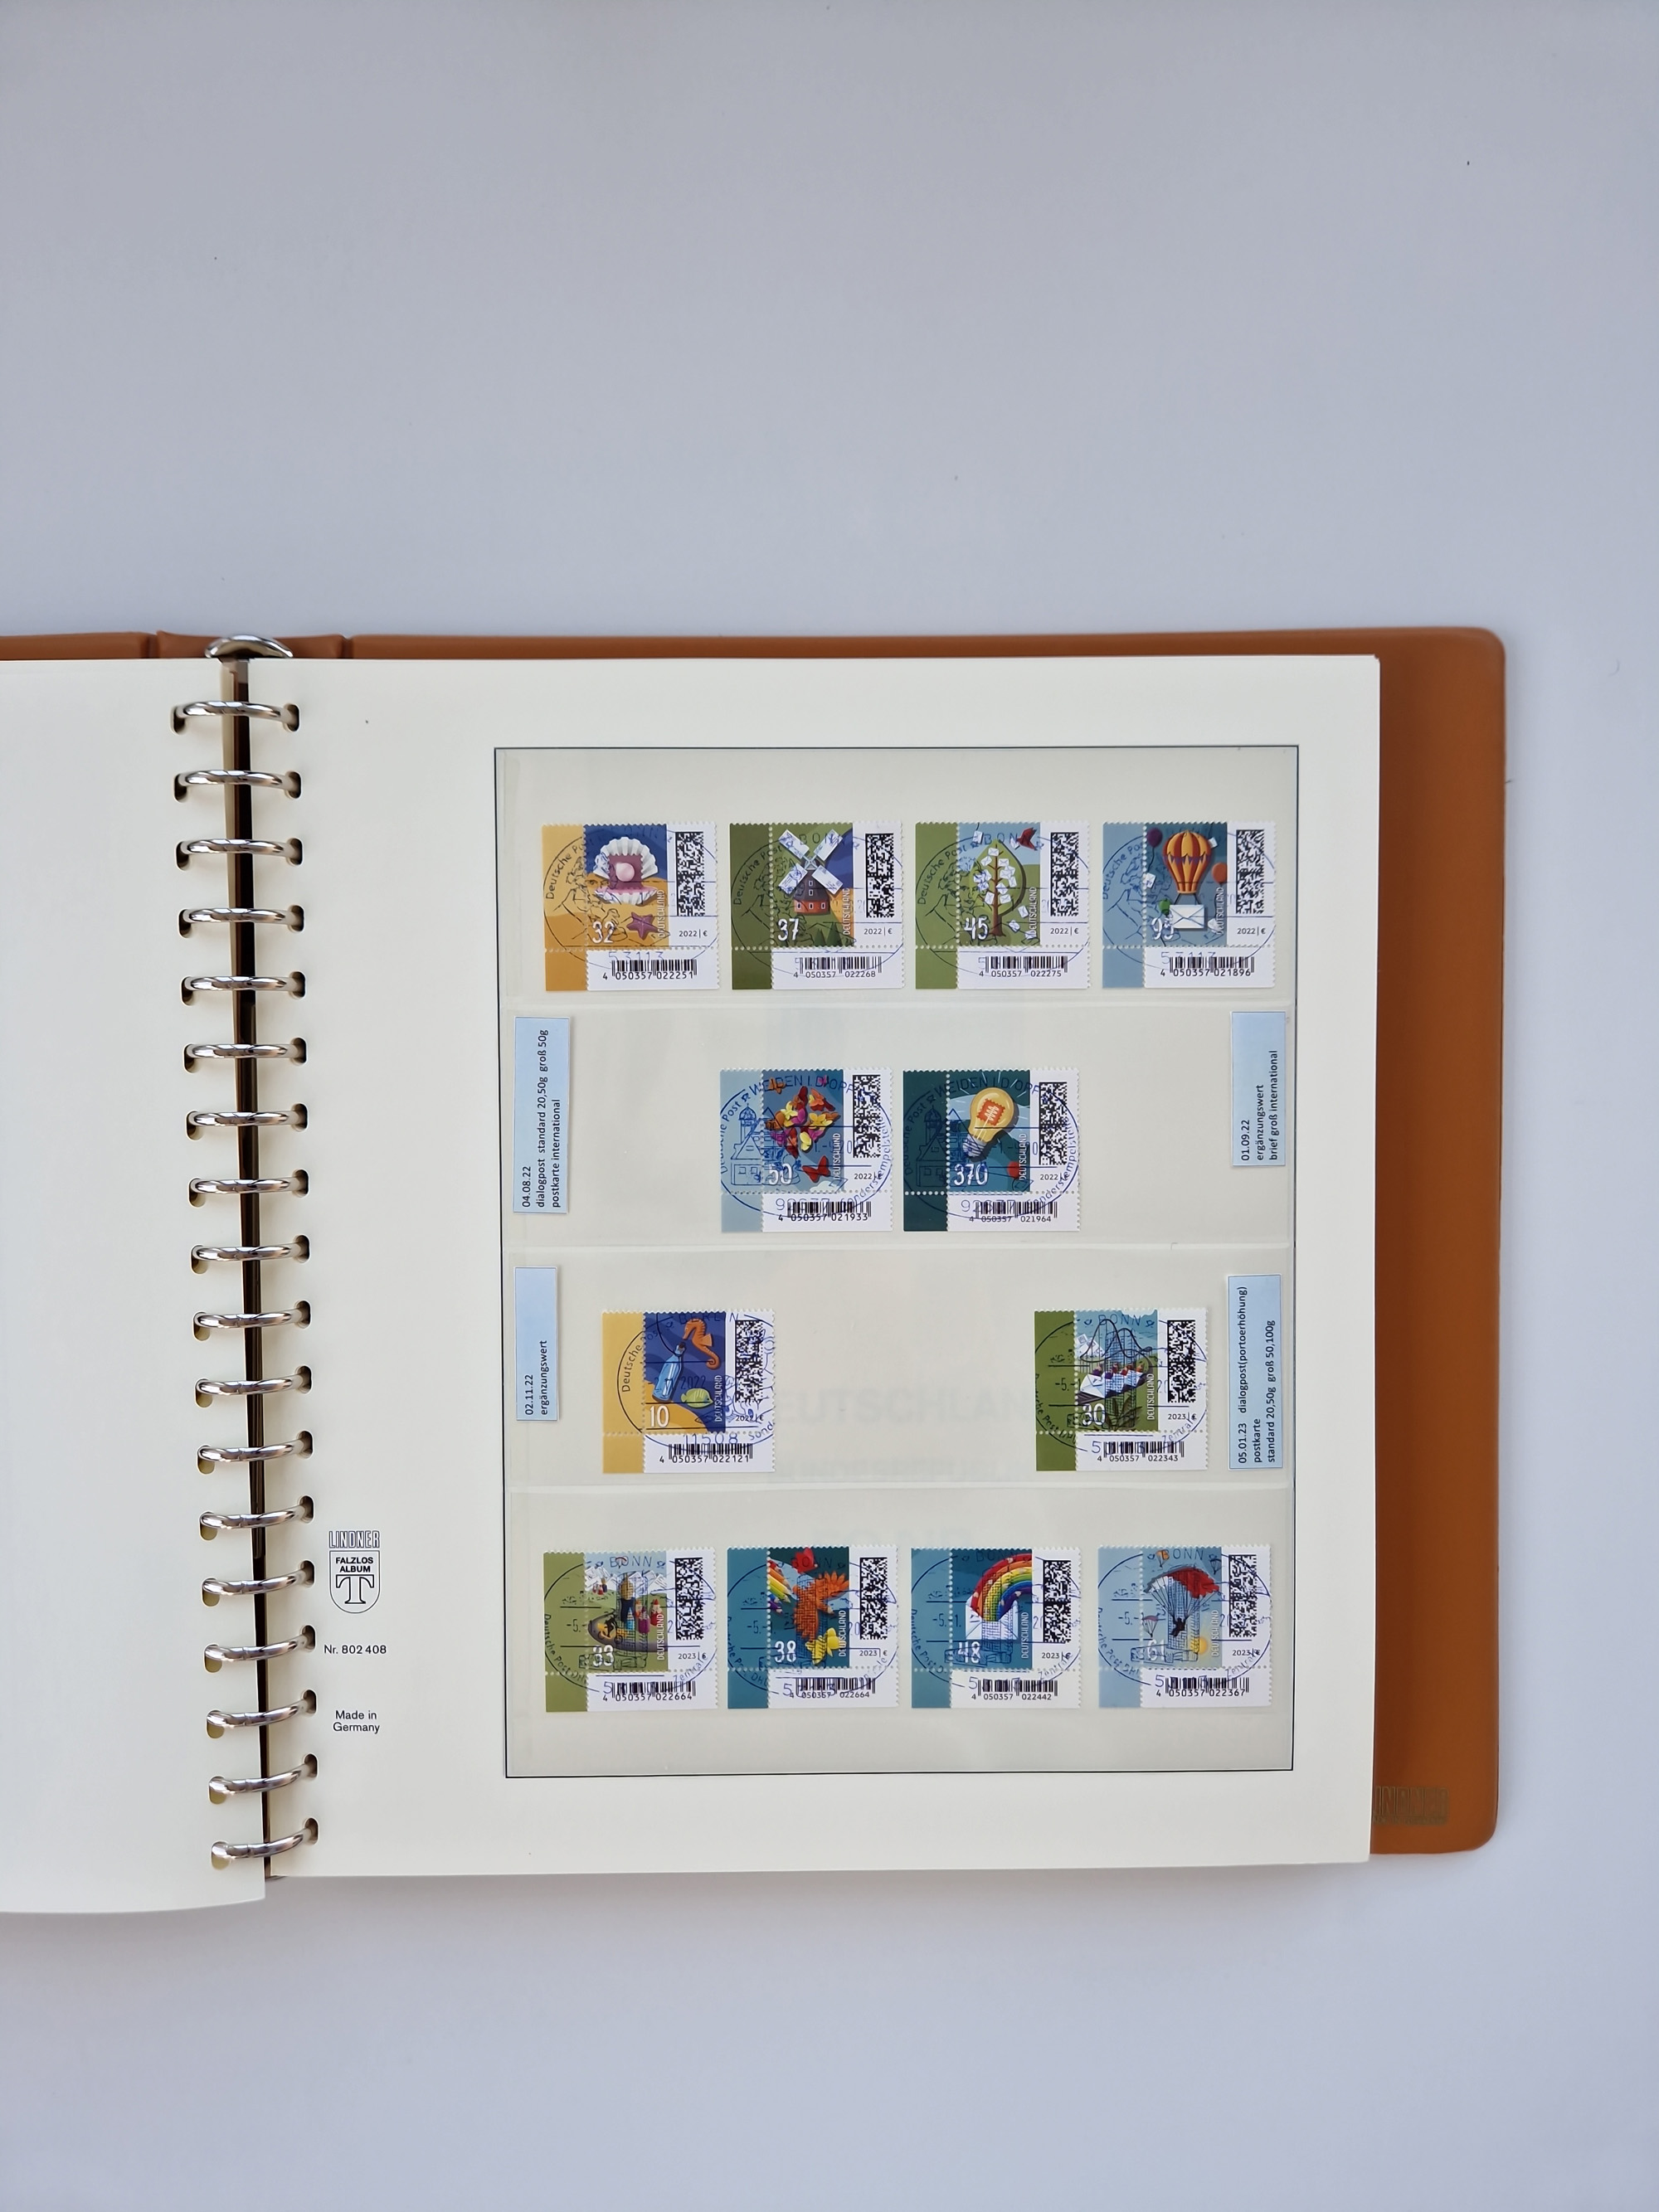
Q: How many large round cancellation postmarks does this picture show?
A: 12